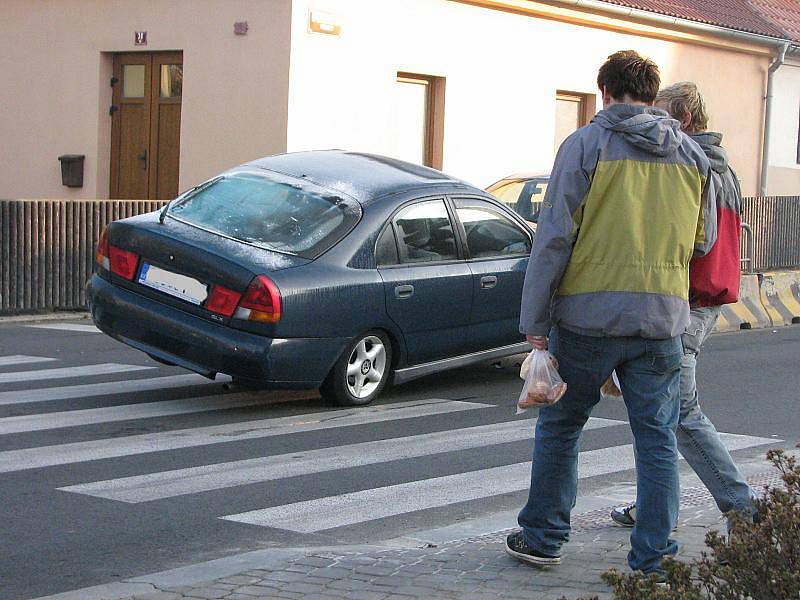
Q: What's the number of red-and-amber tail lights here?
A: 2